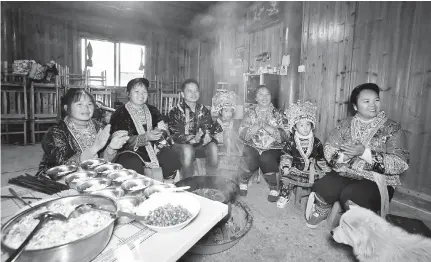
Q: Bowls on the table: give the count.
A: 12